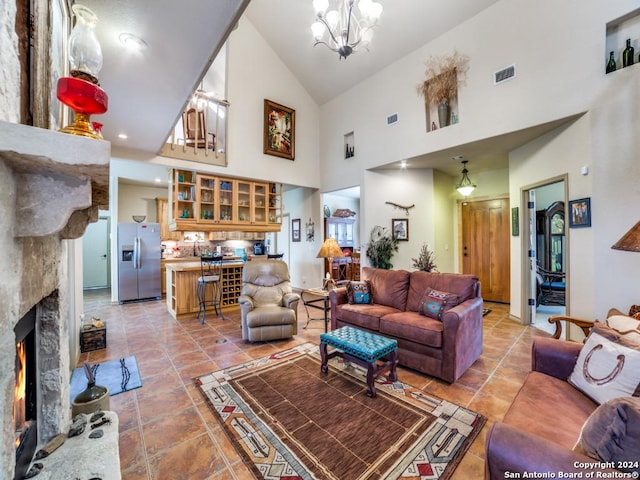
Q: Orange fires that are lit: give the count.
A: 1